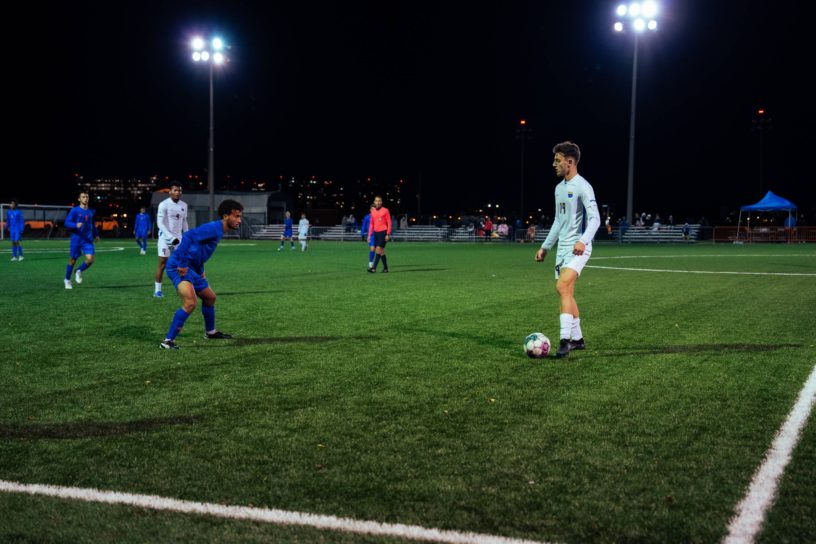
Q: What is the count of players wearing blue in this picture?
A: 6